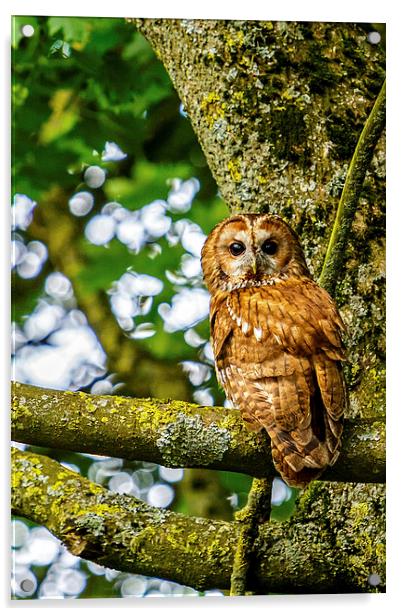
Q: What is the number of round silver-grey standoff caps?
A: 4